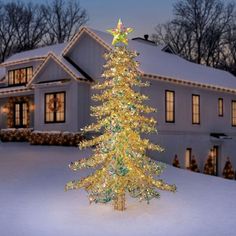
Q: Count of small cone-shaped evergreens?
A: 4